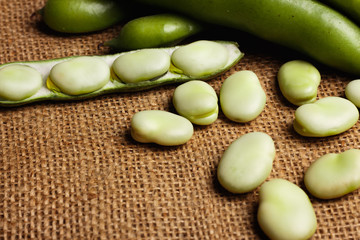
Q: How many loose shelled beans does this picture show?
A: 9